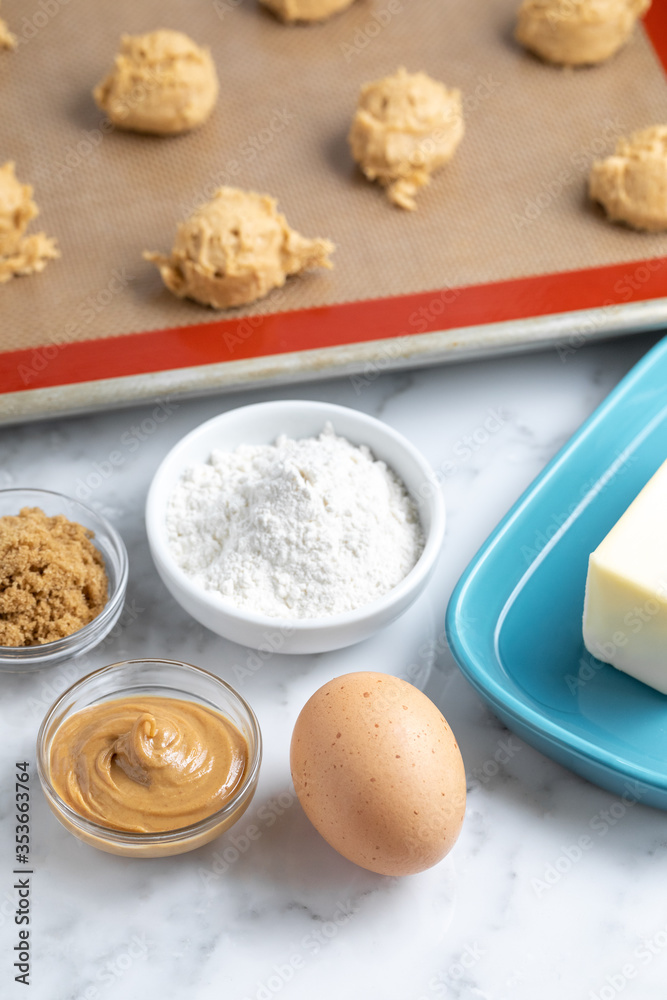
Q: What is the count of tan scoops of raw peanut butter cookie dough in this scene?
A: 8